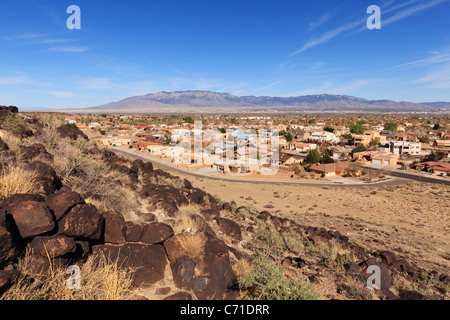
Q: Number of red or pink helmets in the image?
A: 0